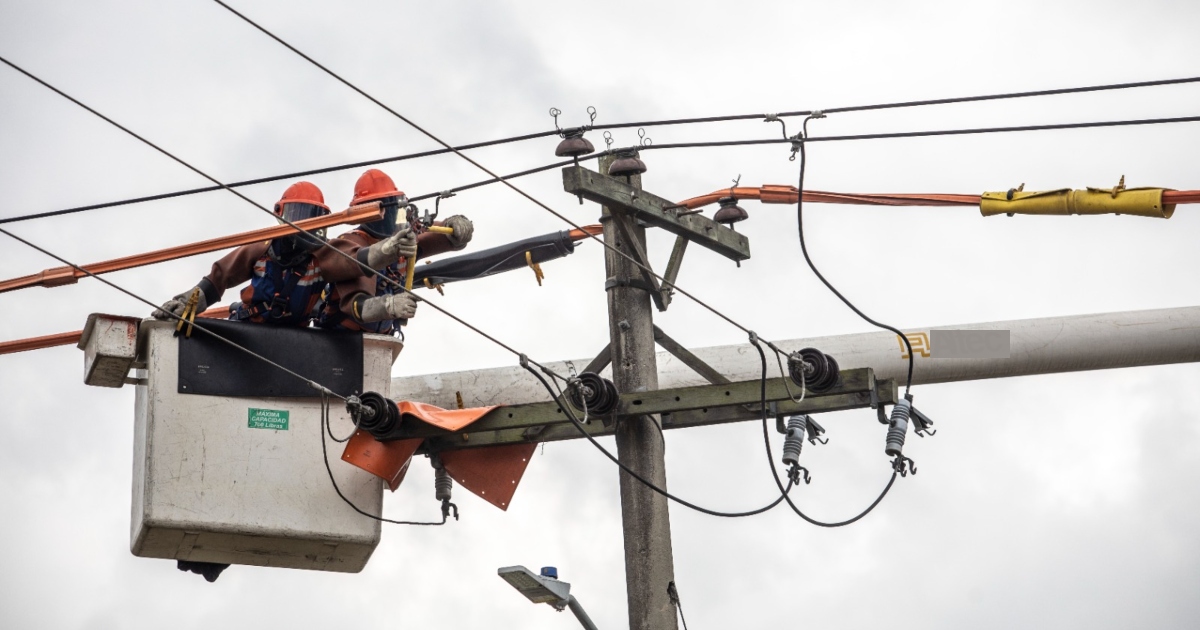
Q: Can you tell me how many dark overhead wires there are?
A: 5